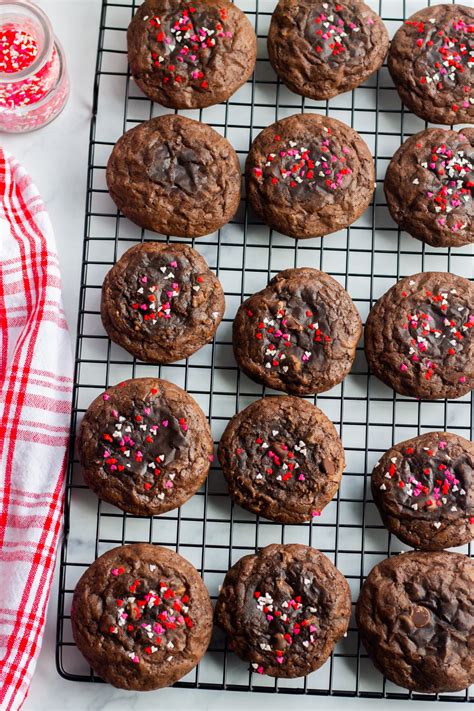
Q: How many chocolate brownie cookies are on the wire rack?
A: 15